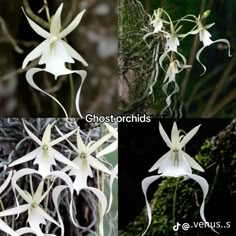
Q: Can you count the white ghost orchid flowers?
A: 9